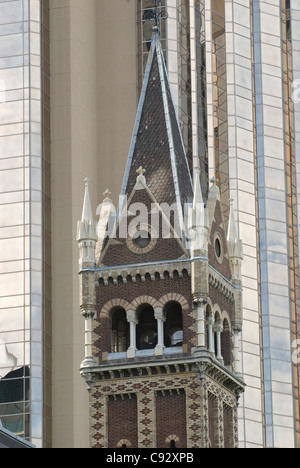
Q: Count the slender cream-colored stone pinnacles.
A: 3